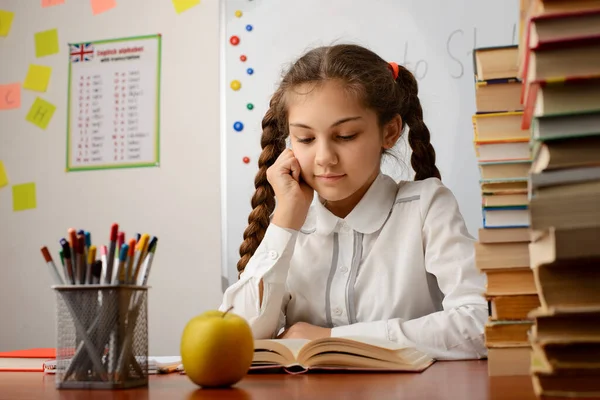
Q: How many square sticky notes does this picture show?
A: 10